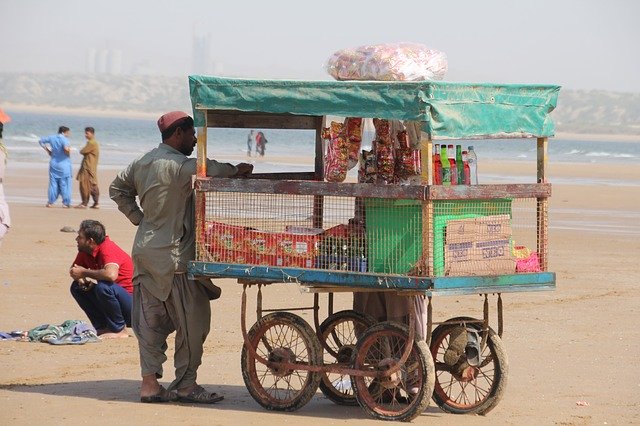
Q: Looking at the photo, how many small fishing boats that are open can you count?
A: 0